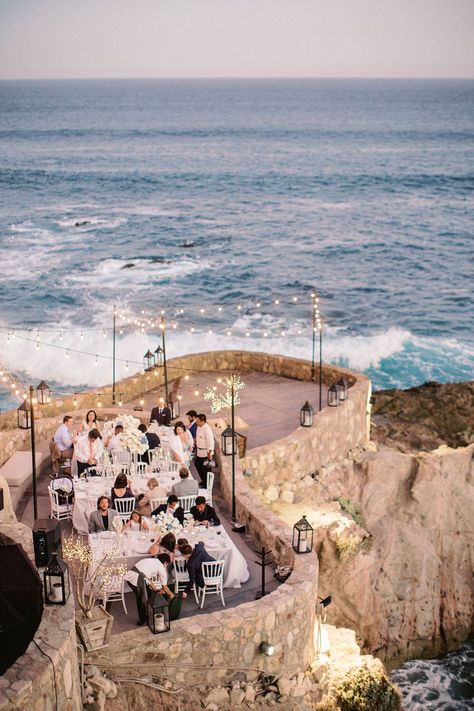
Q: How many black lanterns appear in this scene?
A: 12